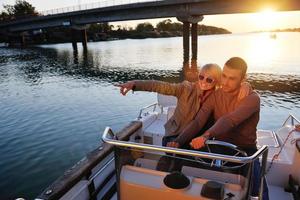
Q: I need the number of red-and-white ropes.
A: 1